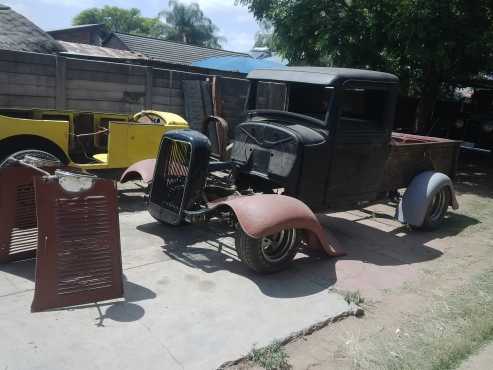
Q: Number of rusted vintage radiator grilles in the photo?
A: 2